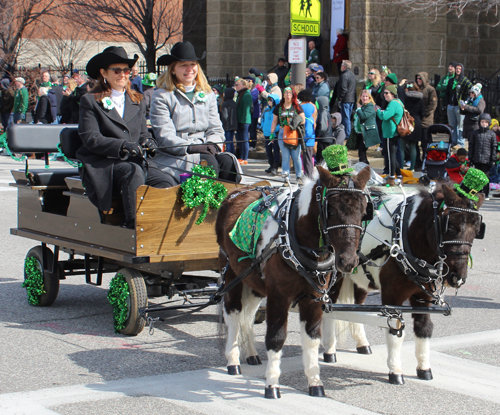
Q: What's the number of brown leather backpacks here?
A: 1